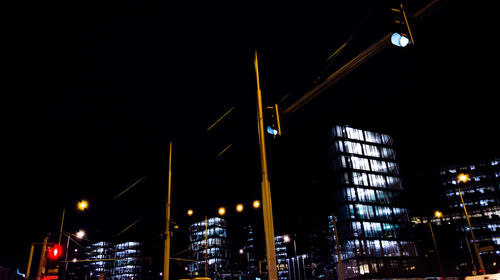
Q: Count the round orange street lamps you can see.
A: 7